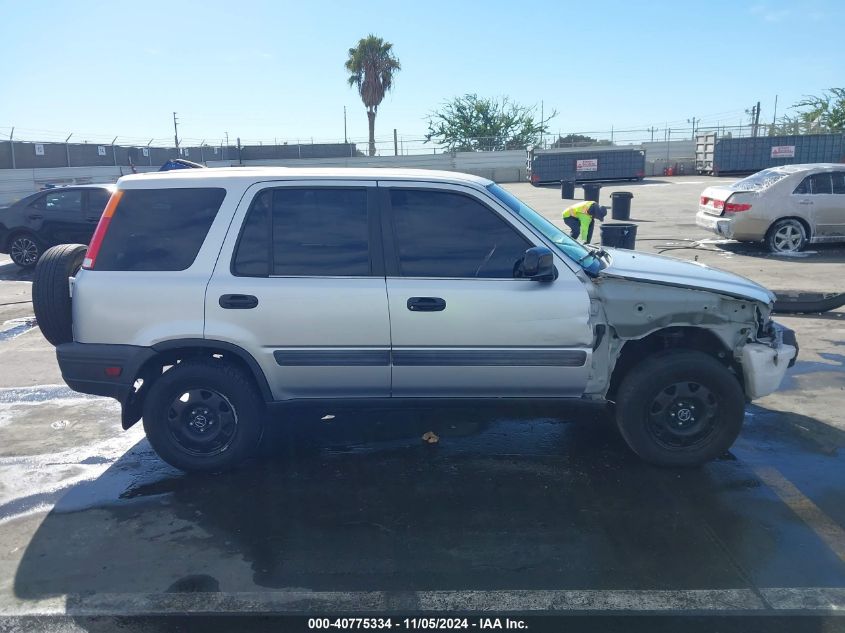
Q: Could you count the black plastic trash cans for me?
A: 4